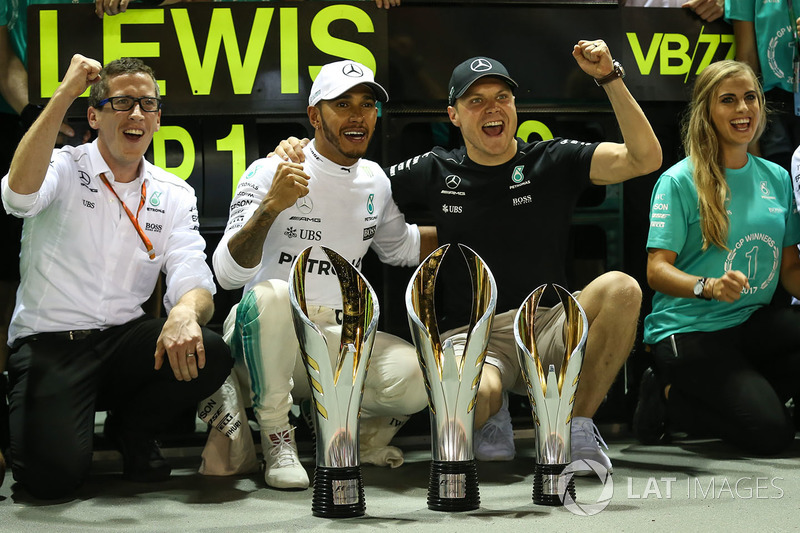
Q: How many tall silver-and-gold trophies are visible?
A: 3